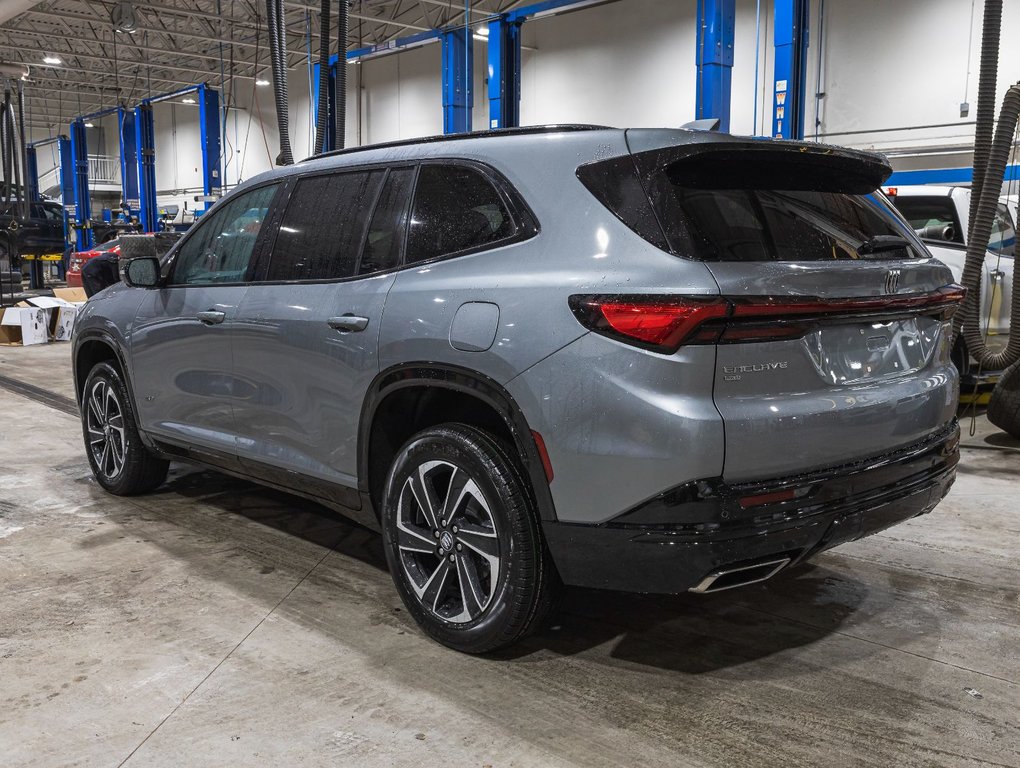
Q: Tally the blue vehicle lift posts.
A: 11